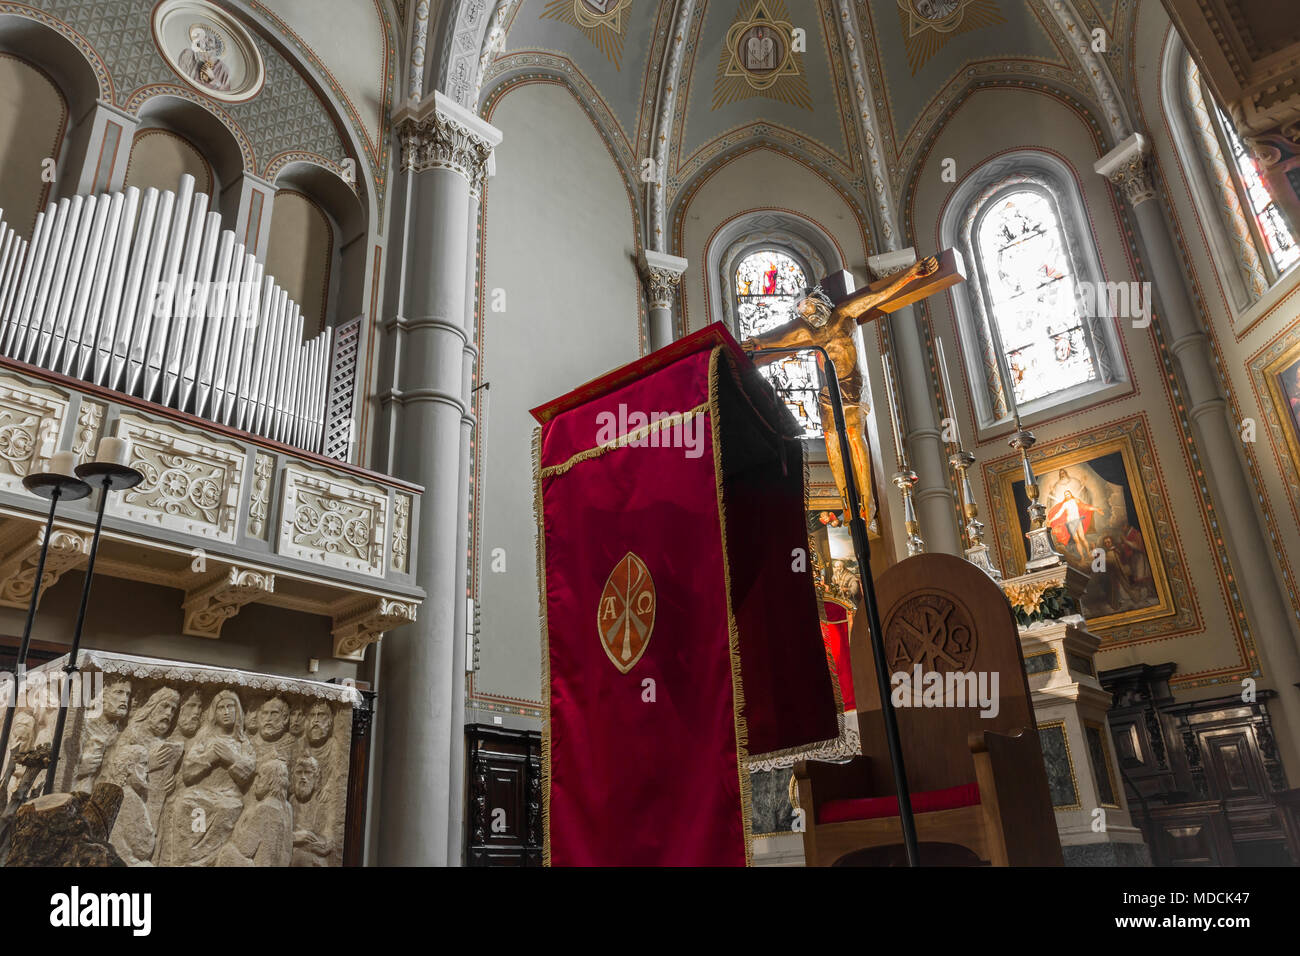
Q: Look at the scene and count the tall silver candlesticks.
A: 3